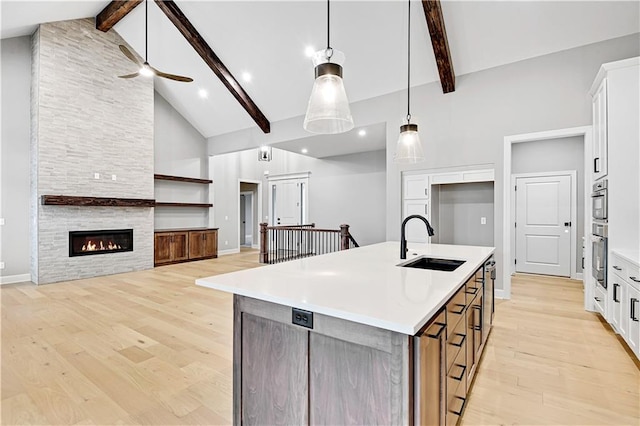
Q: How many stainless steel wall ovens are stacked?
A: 2